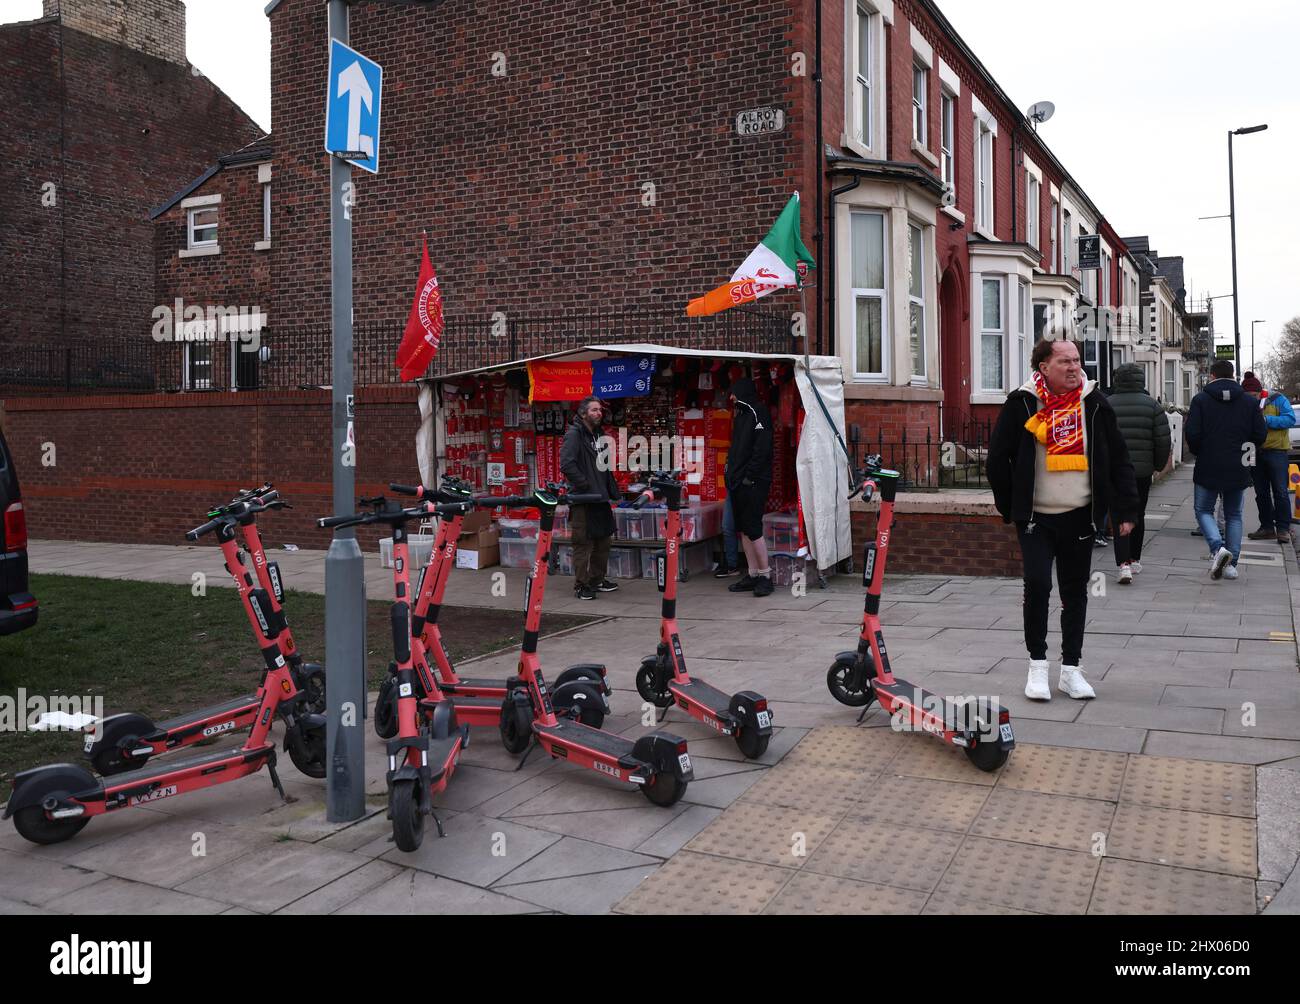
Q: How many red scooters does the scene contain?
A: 8